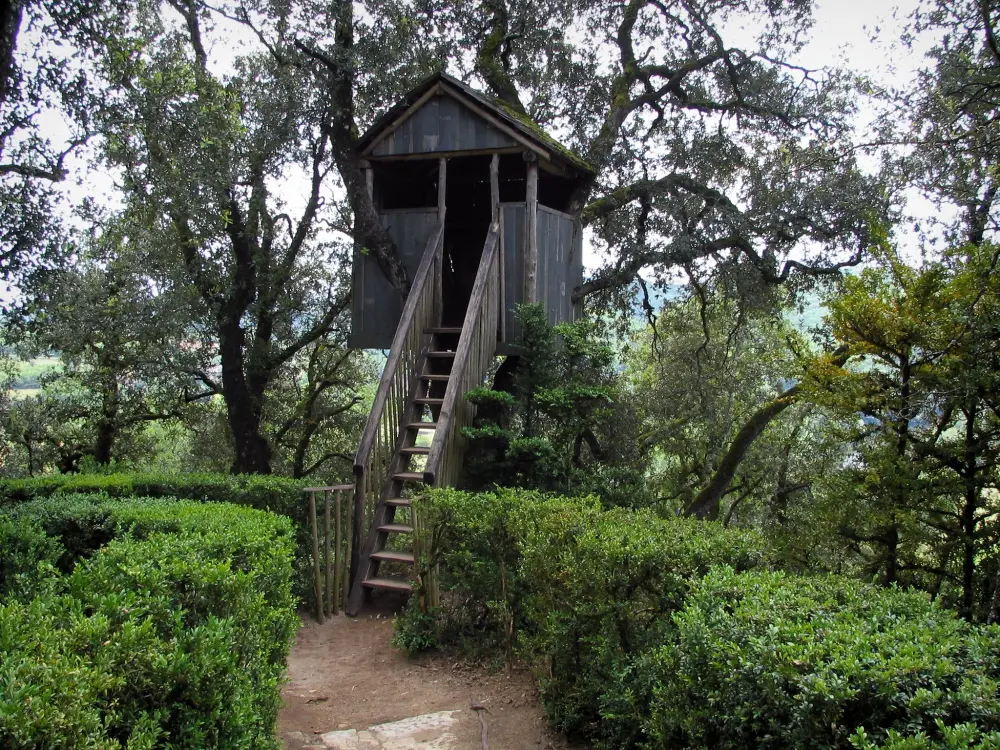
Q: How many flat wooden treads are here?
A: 11